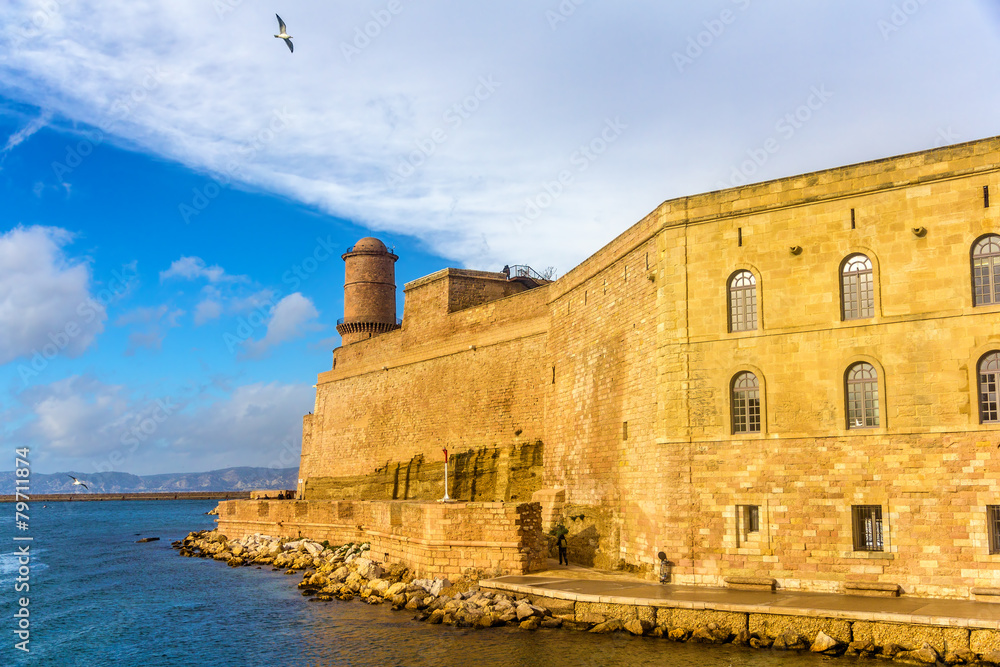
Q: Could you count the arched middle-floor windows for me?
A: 3